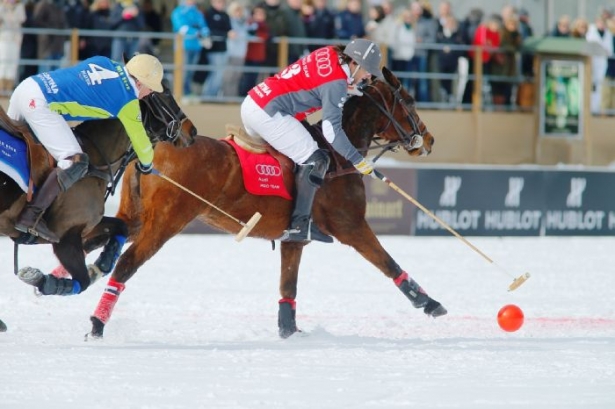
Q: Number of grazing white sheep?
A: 0